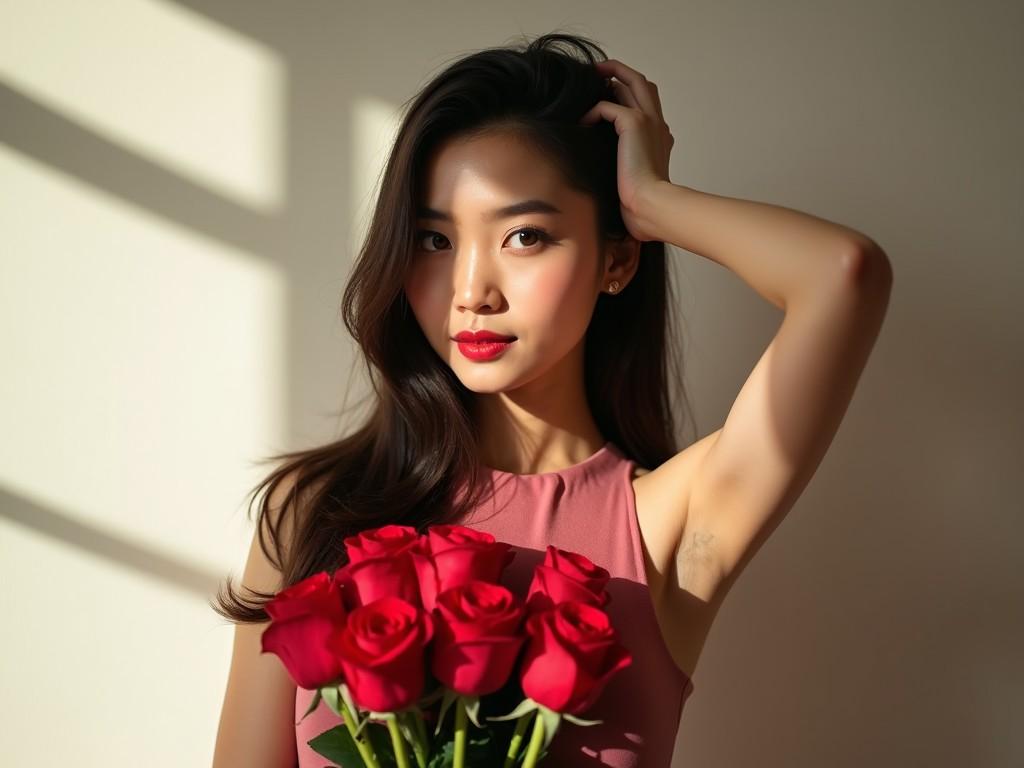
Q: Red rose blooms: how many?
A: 7